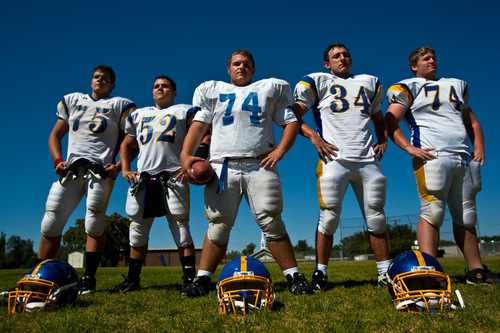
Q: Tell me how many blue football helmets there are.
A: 3